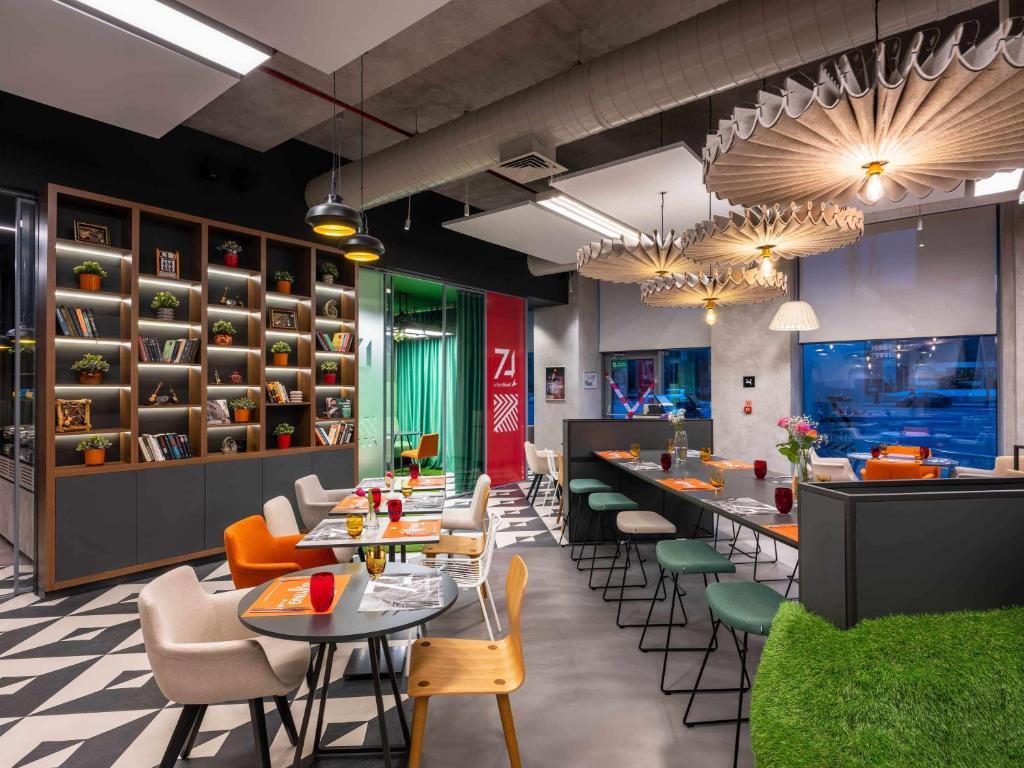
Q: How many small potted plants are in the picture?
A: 12